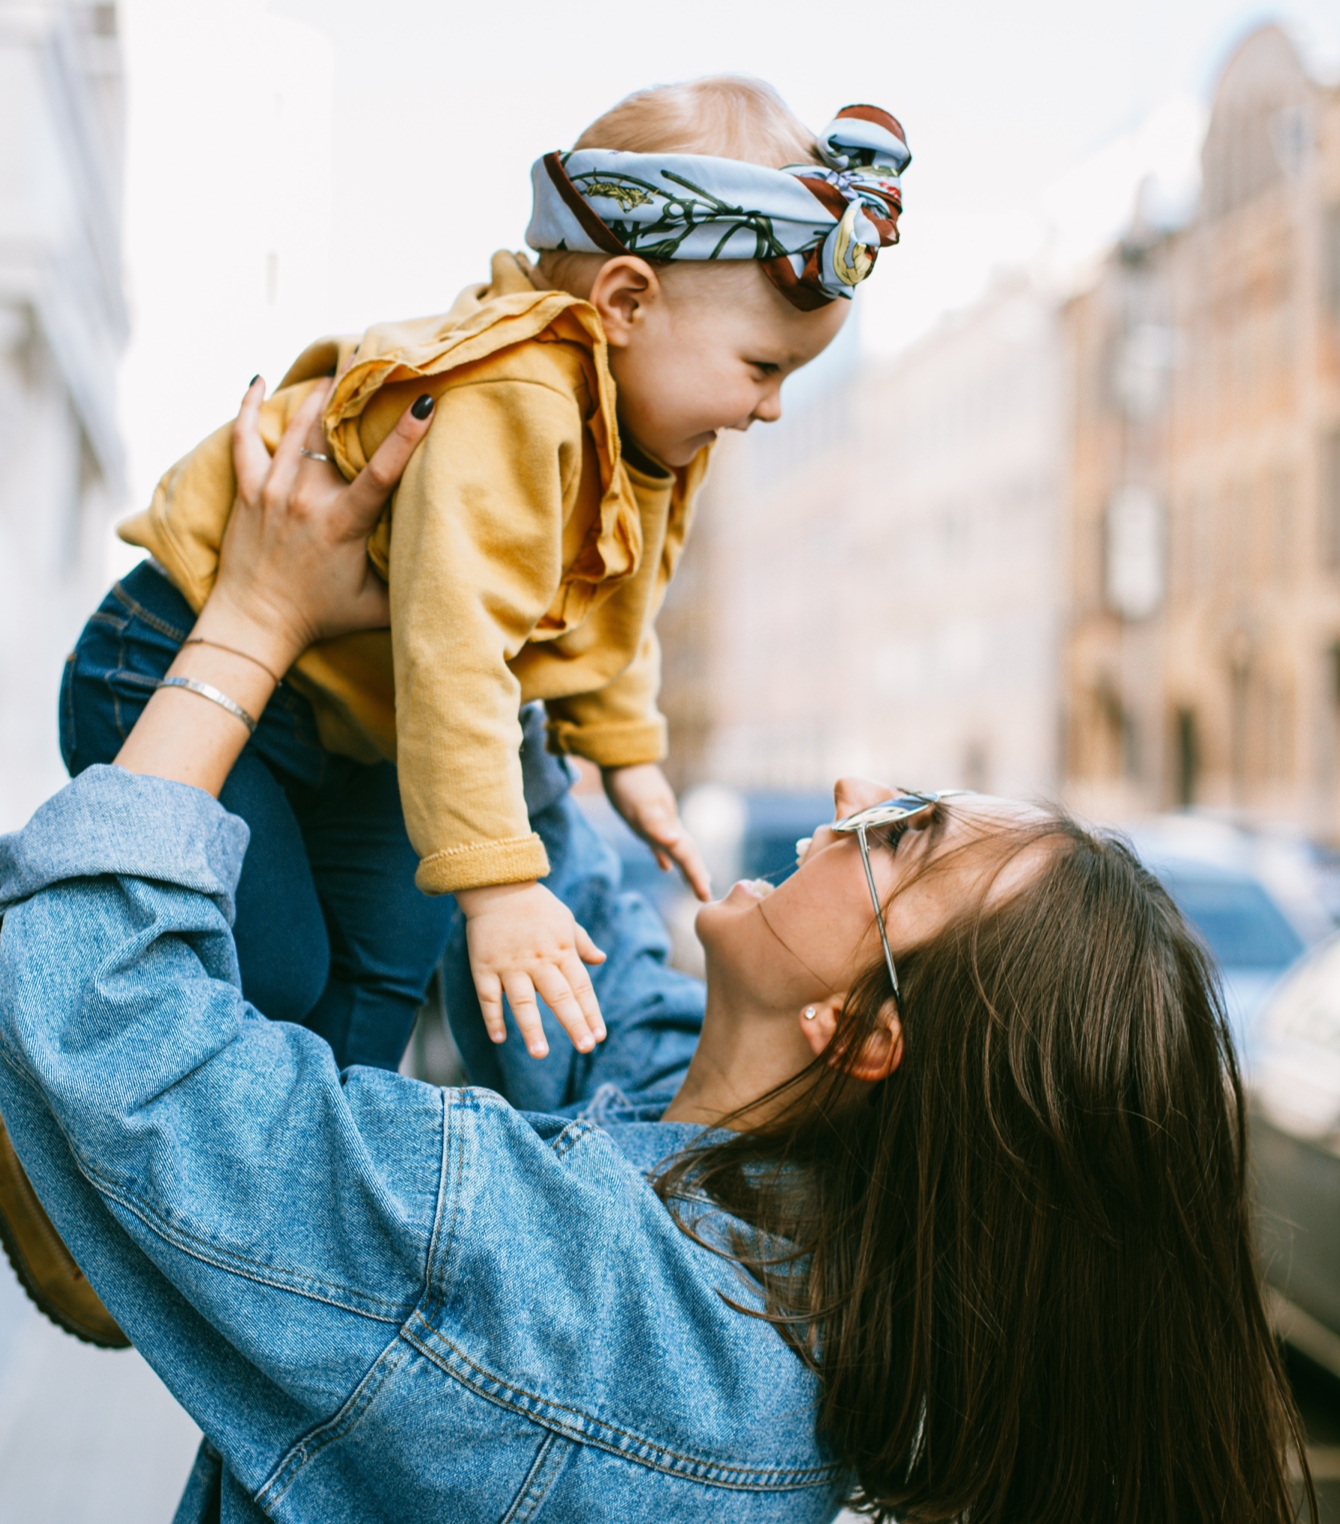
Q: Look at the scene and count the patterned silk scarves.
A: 1